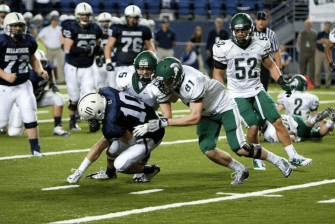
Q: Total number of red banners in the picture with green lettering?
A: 0